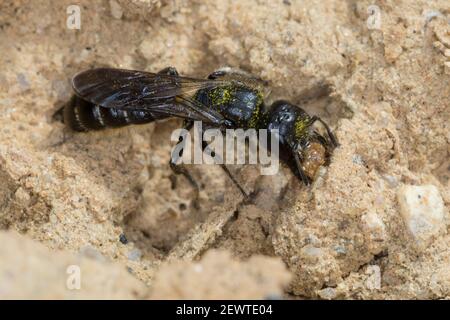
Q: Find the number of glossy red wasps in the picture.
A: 0